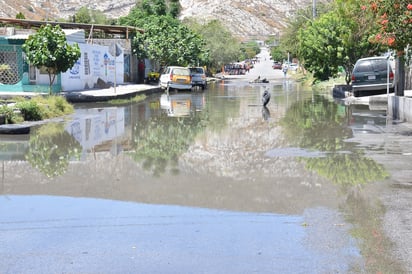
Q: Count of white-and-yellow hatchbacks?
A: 1